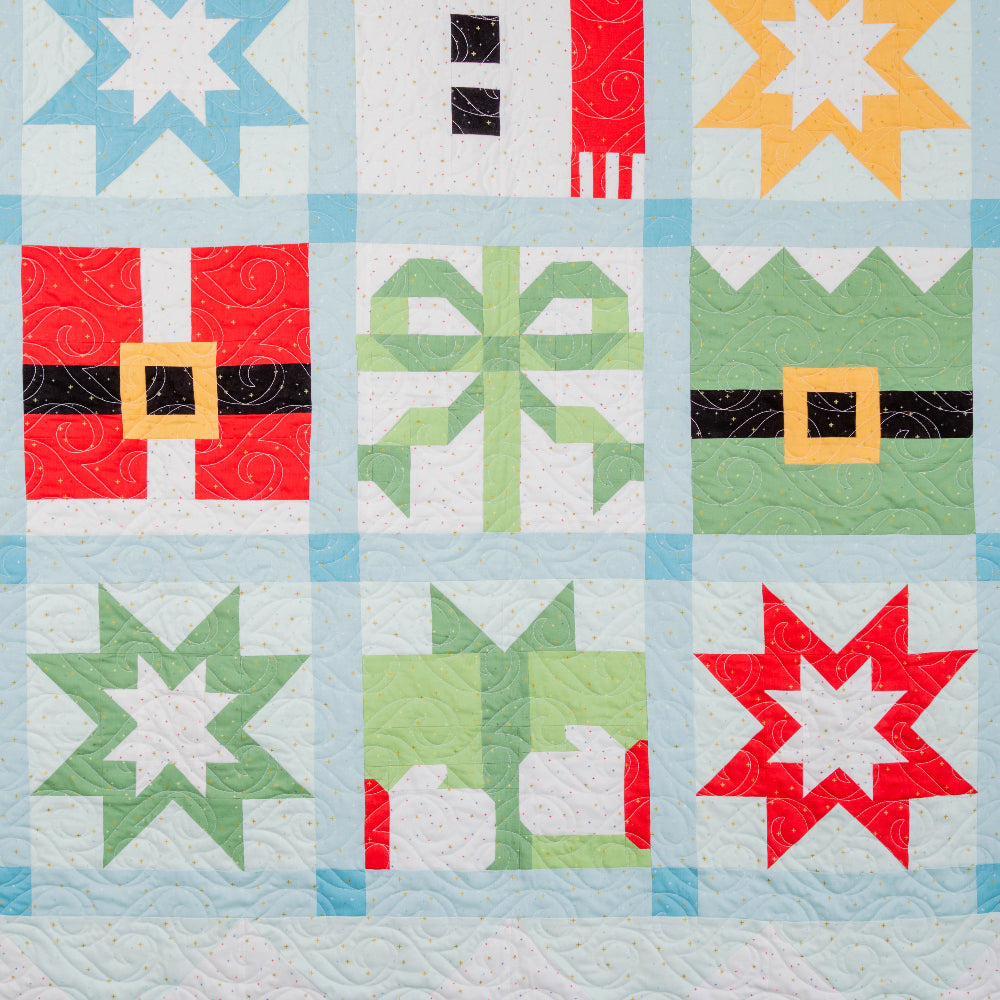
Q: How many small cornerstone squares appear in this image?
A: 12